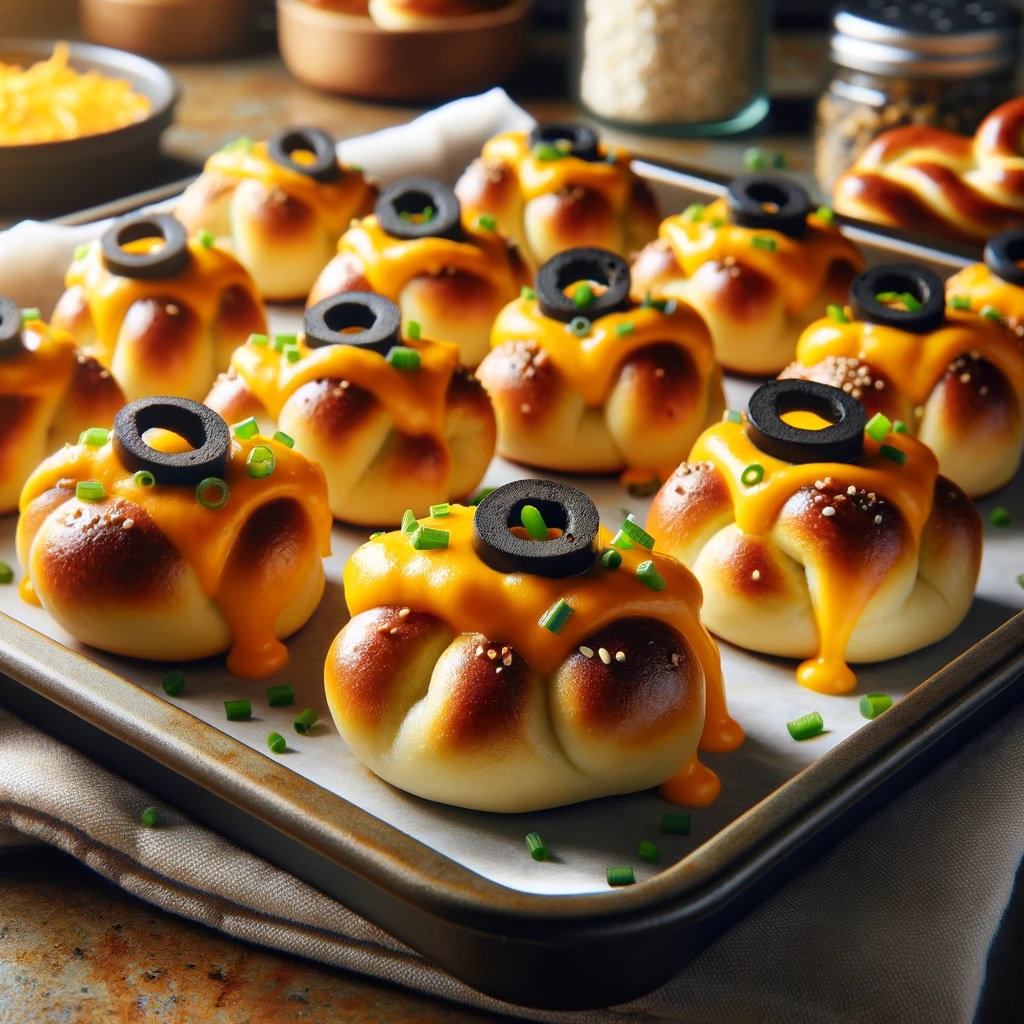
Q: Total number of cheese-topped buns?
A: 13